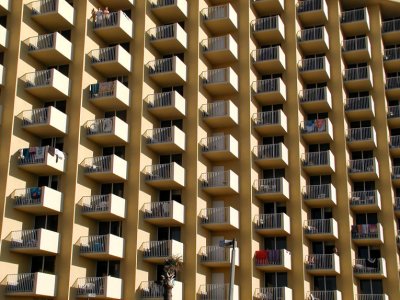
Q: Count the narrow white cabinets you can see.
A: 0